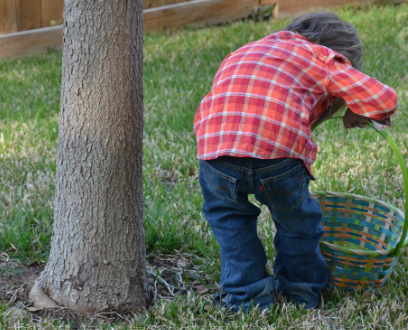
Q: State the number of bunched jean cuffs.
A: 2